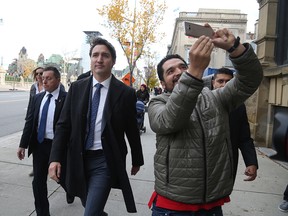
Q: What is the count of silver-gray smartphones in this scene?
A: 1